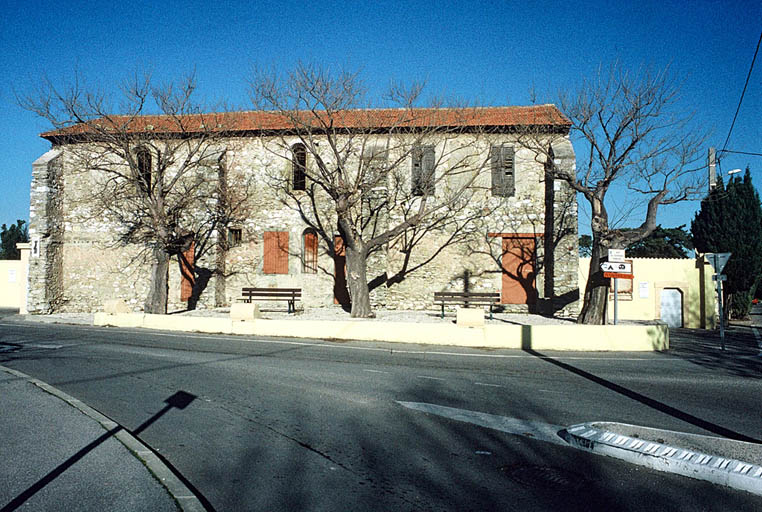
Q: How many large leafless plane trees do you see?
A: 3